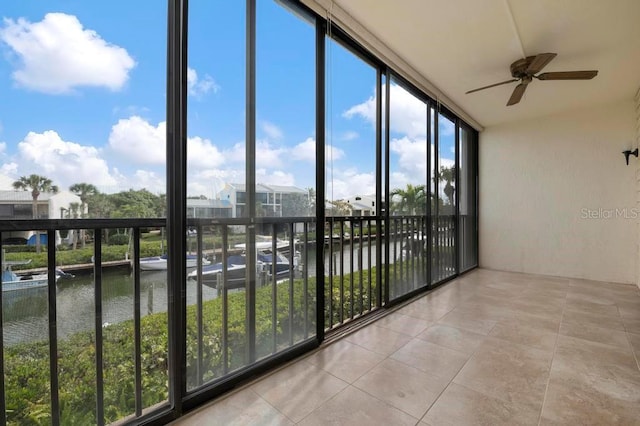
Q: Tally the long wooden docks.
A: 1